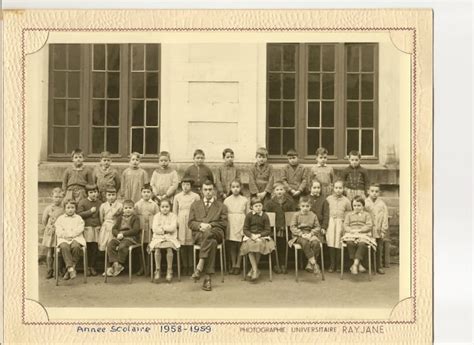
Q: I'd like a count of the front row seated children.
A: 6